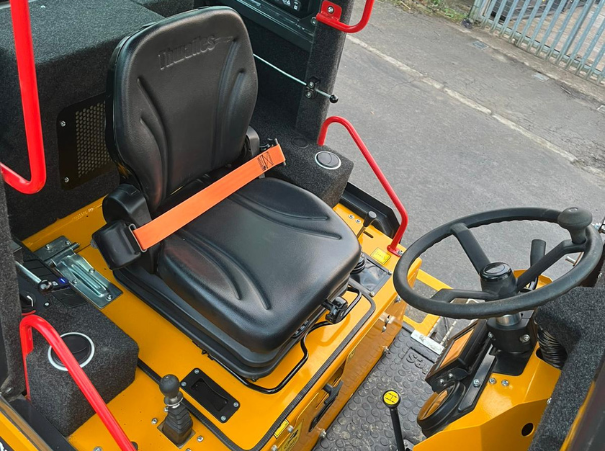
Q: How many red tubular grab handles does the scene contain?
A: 4